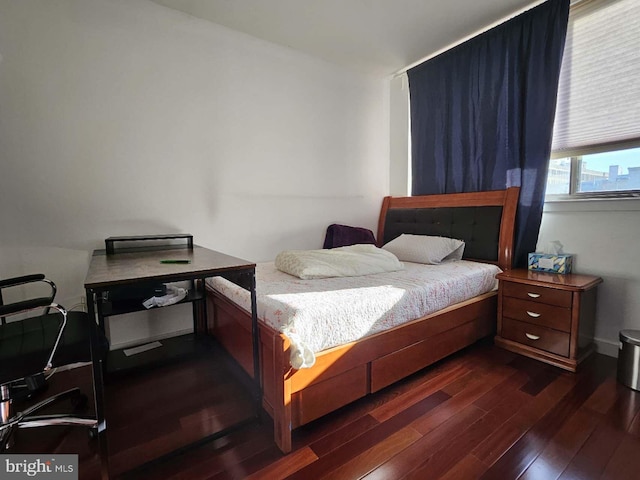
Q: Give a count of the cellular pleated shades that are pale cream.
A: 1